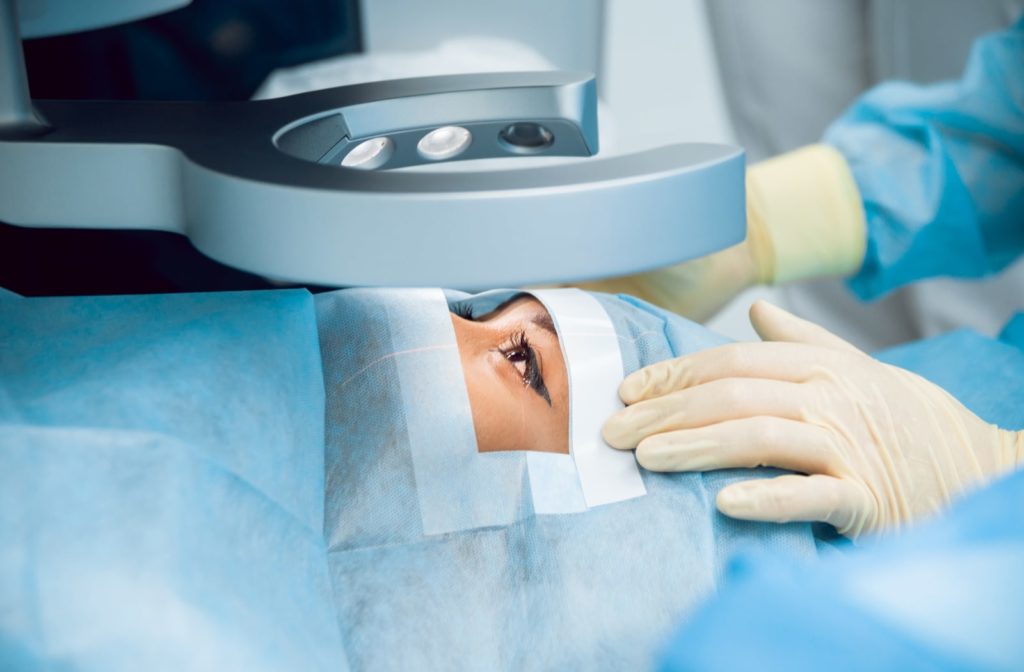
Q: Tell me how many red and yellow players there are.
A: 0